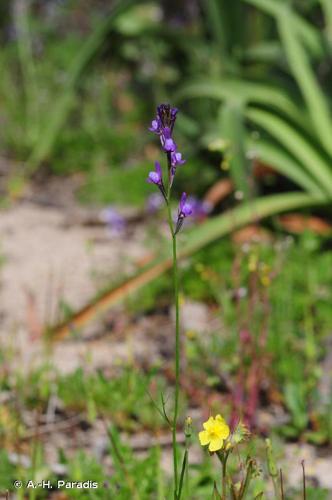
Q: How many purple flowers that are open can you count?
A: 5